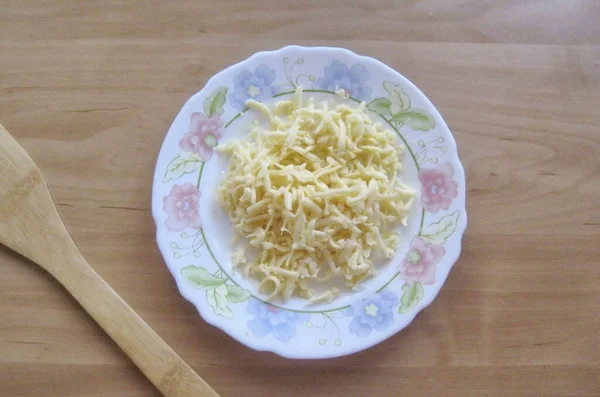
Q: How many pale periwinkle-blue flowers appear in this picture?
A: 4